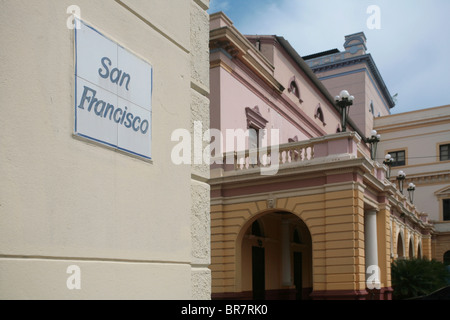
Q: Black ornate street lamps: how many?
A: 5